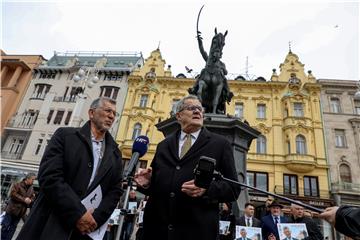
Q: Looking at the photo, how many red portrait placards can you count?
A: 0